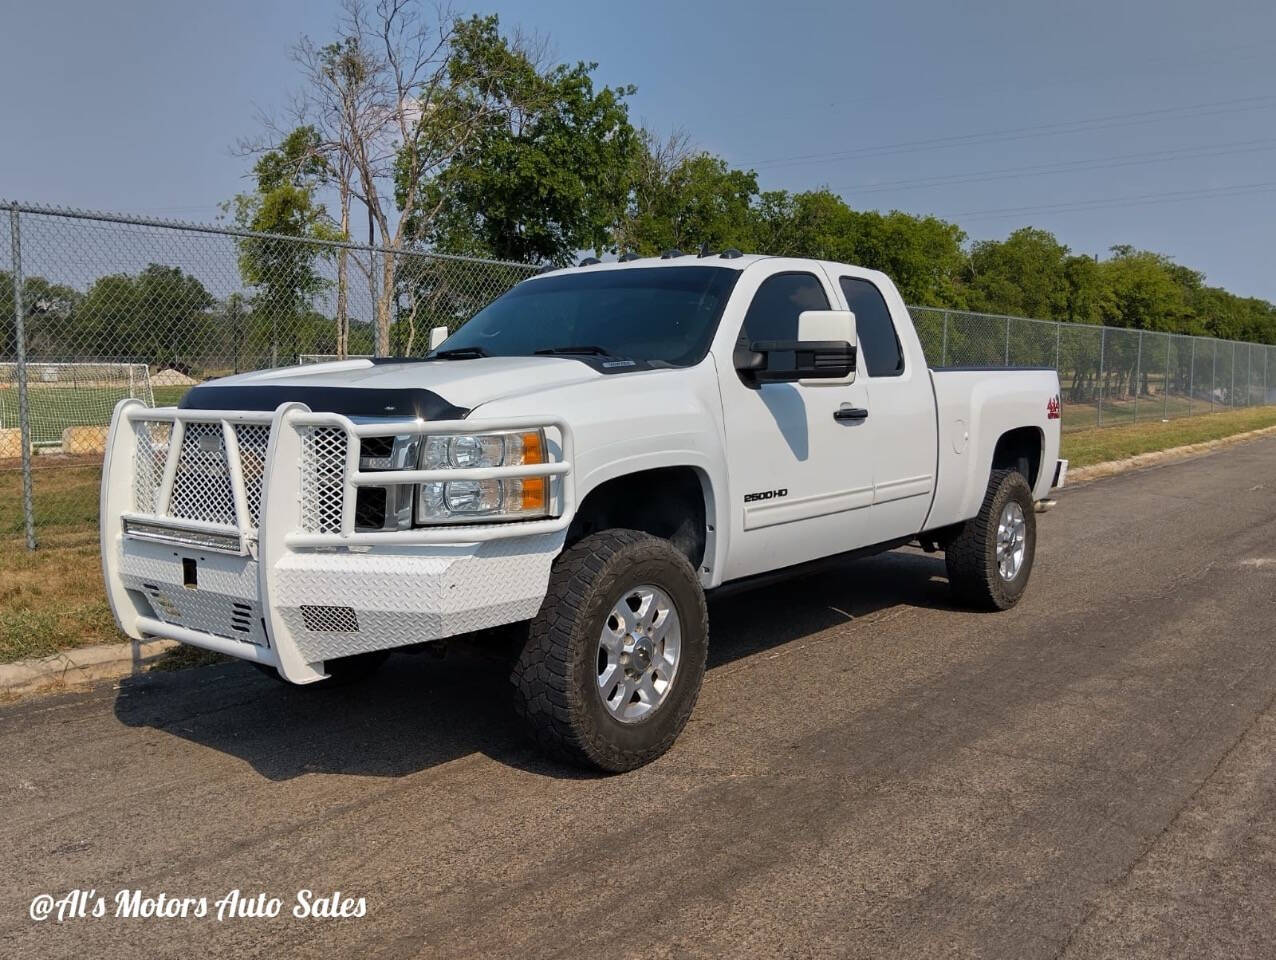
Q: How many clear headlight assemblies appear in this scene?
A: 1